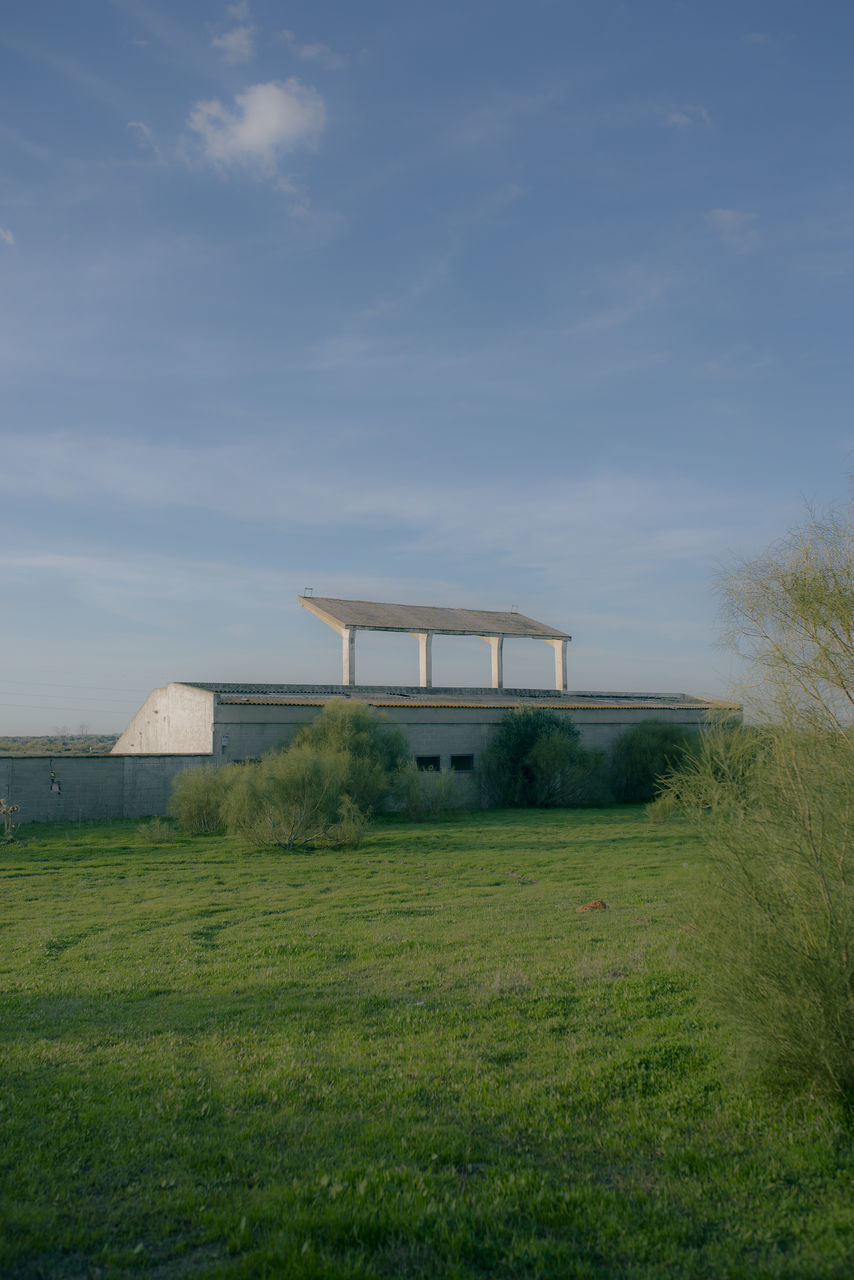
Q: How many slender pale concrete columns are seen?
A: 4